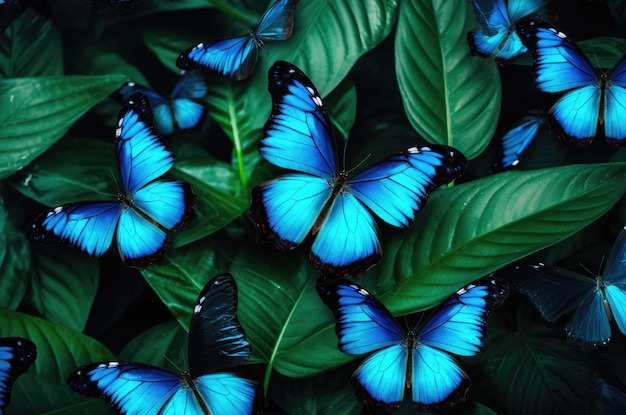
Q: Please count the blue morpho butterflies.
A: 11